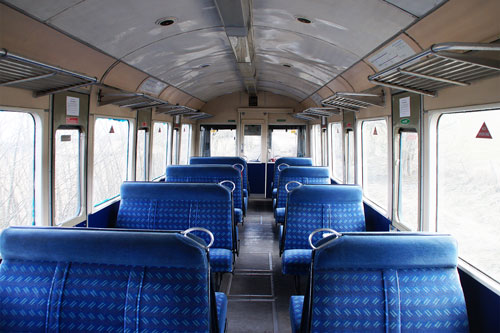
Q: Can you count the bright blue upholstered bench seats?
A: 8